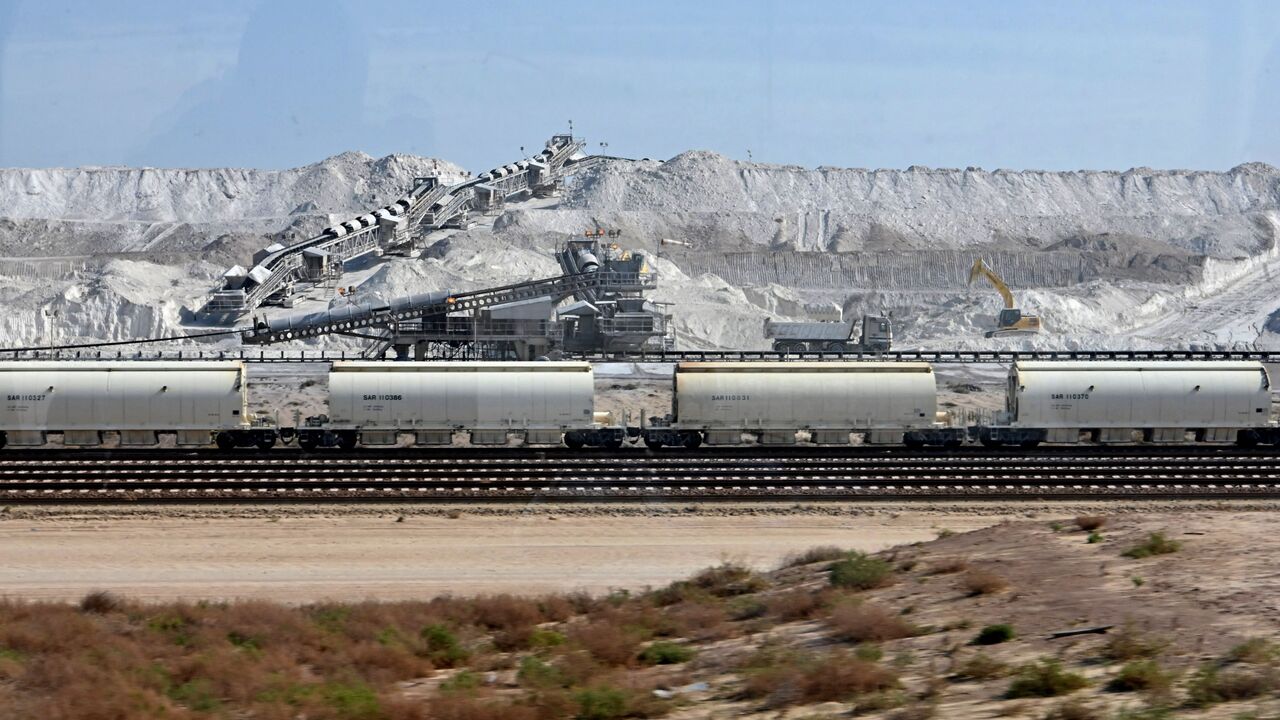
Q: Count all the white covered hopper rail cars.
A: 4